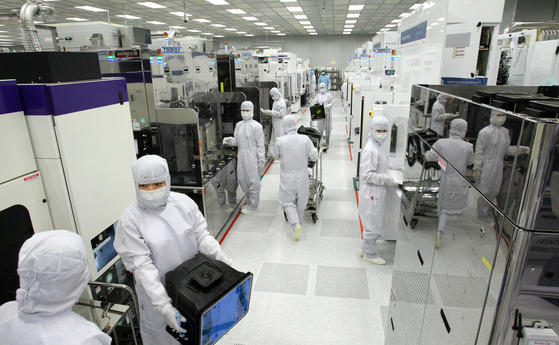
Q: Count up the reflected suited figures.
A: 3